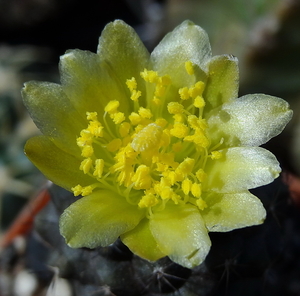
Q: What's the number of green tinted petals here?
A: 12